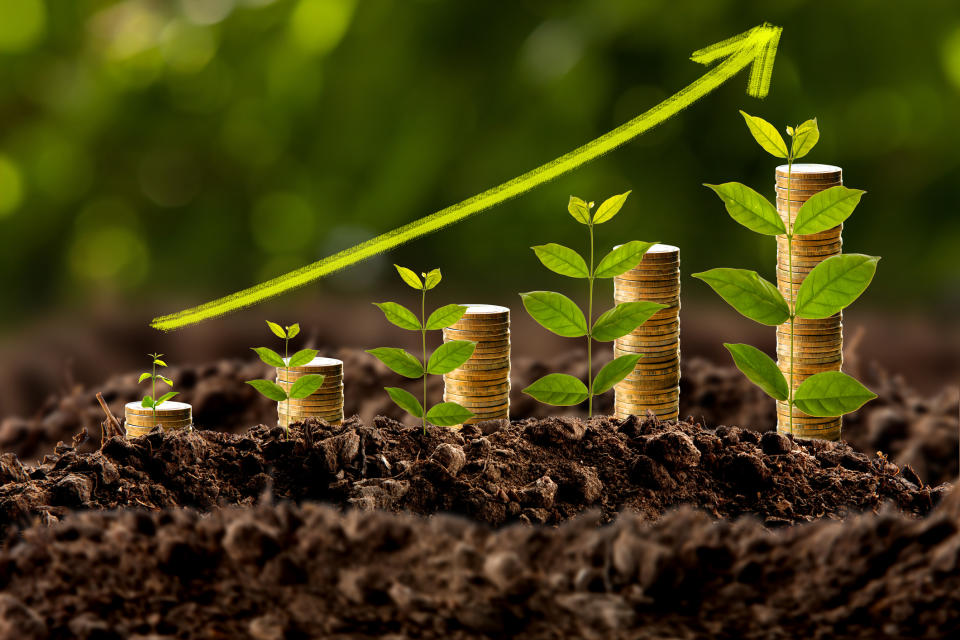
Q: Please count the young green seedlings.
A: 5